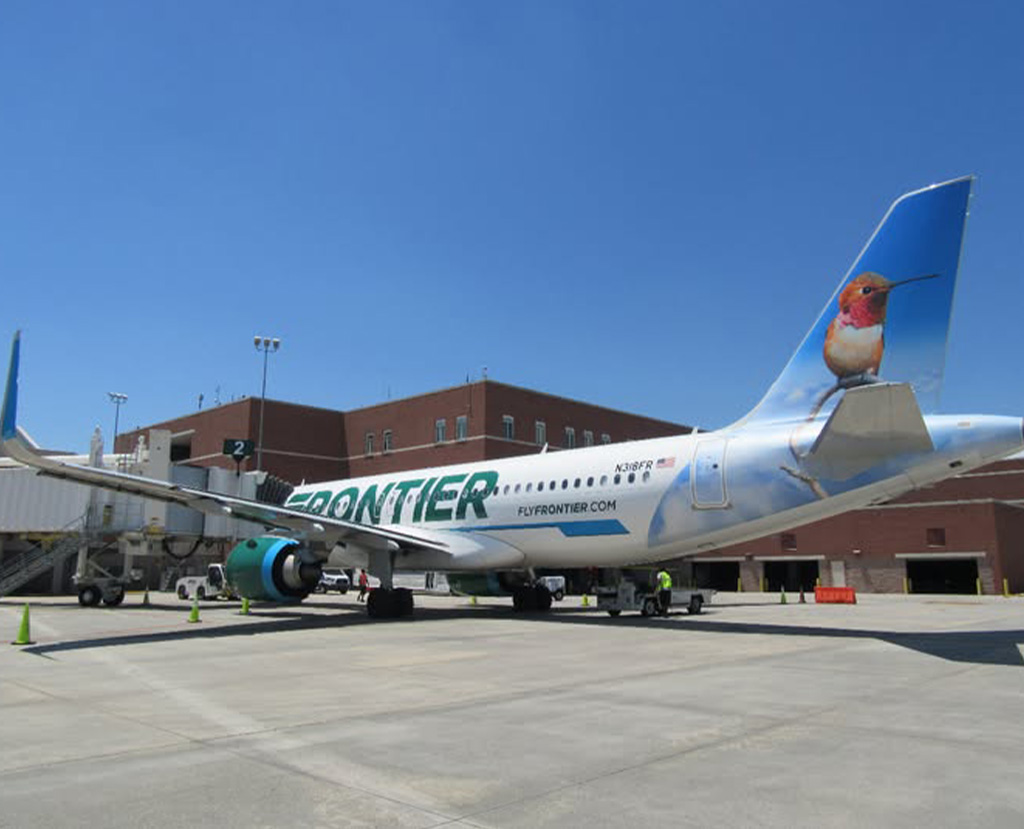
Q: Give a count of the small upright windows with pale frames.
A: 9